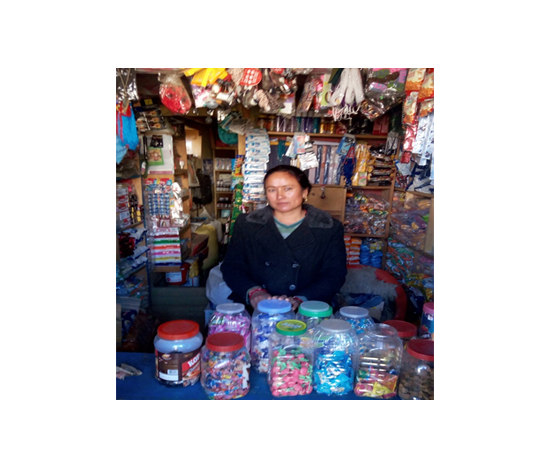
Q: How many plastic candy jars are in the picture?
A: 12